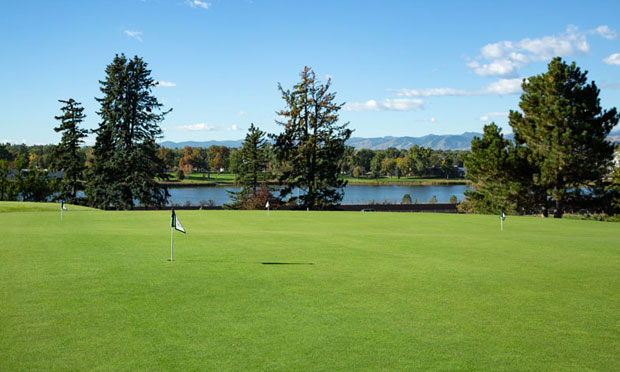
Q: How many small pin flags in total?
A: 4